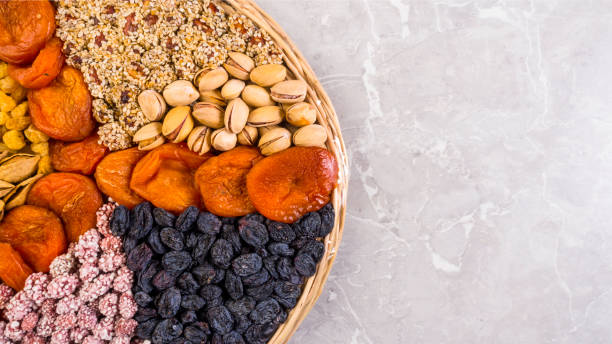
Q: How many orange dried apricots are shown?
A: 11